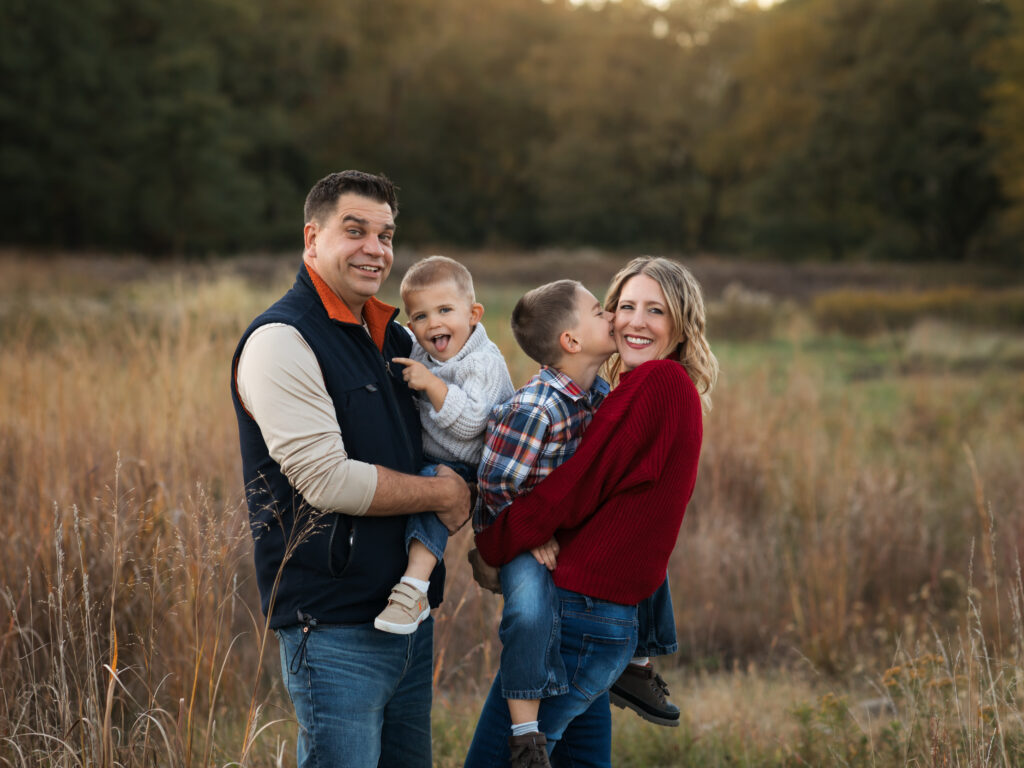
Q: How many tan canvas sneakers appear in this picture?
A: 1